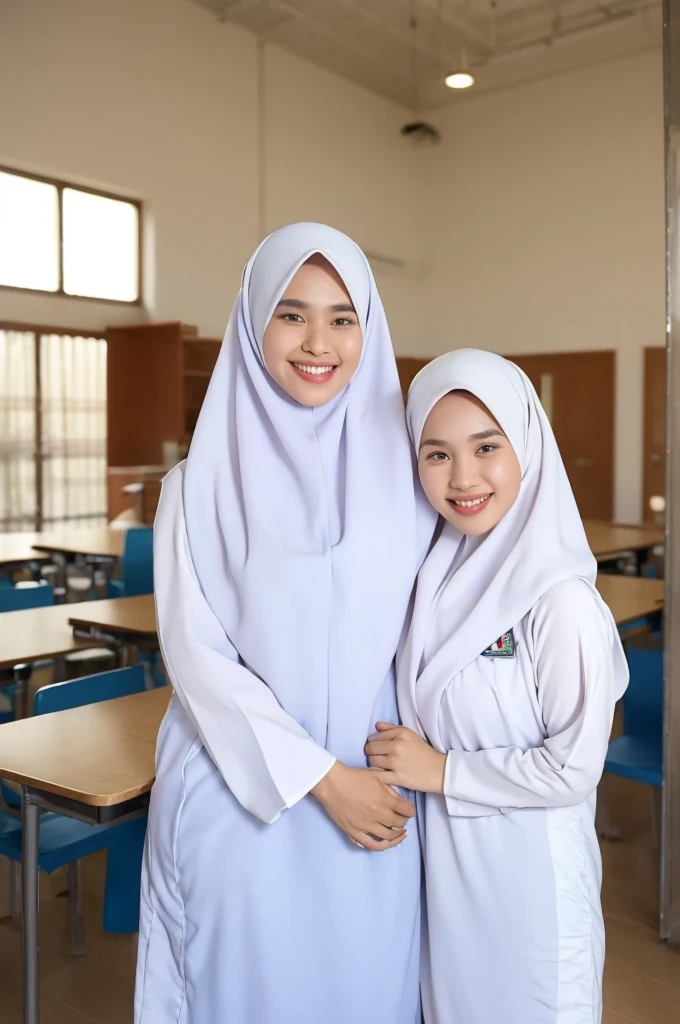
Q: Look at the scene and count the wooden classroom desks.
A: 7